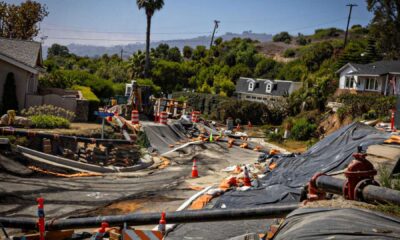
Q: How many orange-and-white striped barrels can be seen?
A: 3